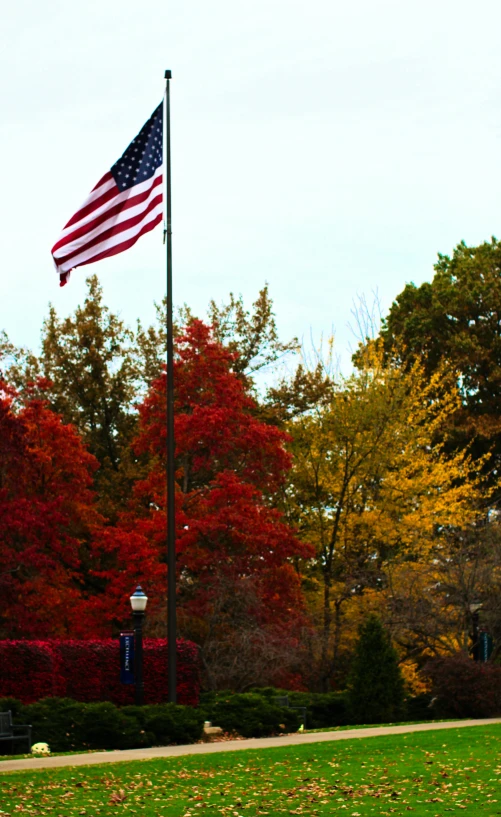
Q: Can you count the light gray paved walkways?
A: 1